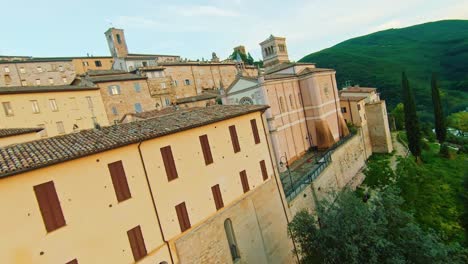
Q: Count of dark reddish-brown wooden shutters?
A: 12